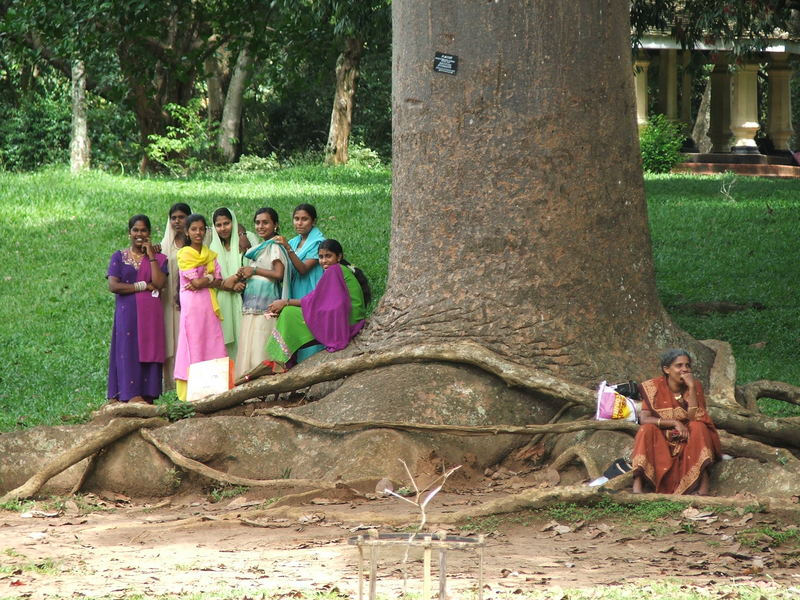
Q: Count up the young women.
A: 7